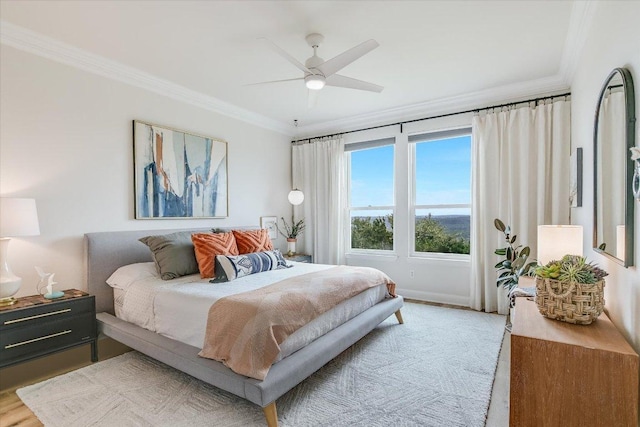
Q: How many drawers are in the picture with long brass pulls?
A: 2